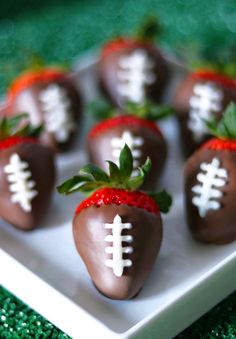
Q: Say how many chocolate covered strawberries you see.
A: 7